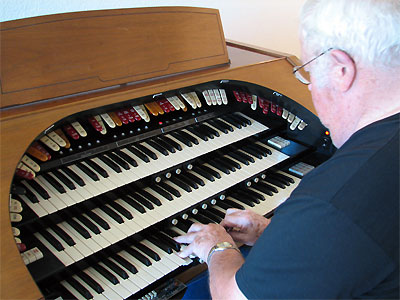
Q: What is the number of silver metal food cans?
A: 0